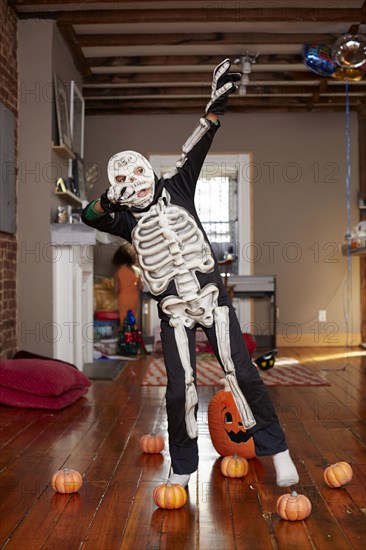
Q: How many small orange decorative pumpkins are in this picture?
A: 6